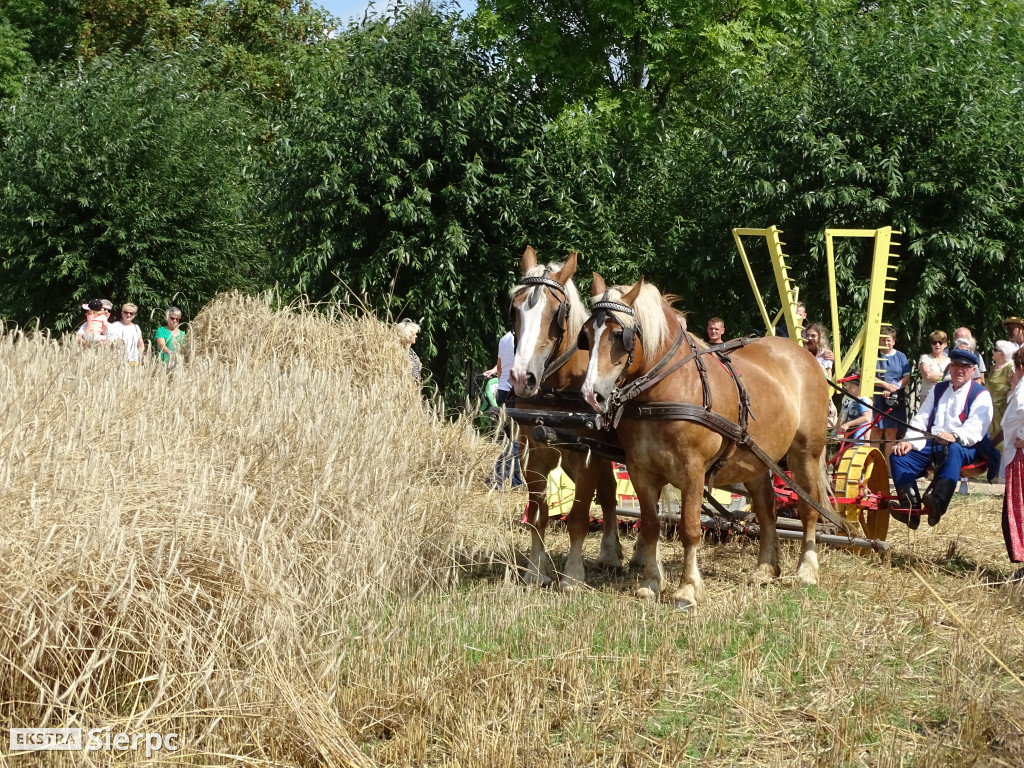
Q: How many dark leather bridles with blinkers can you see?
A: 2